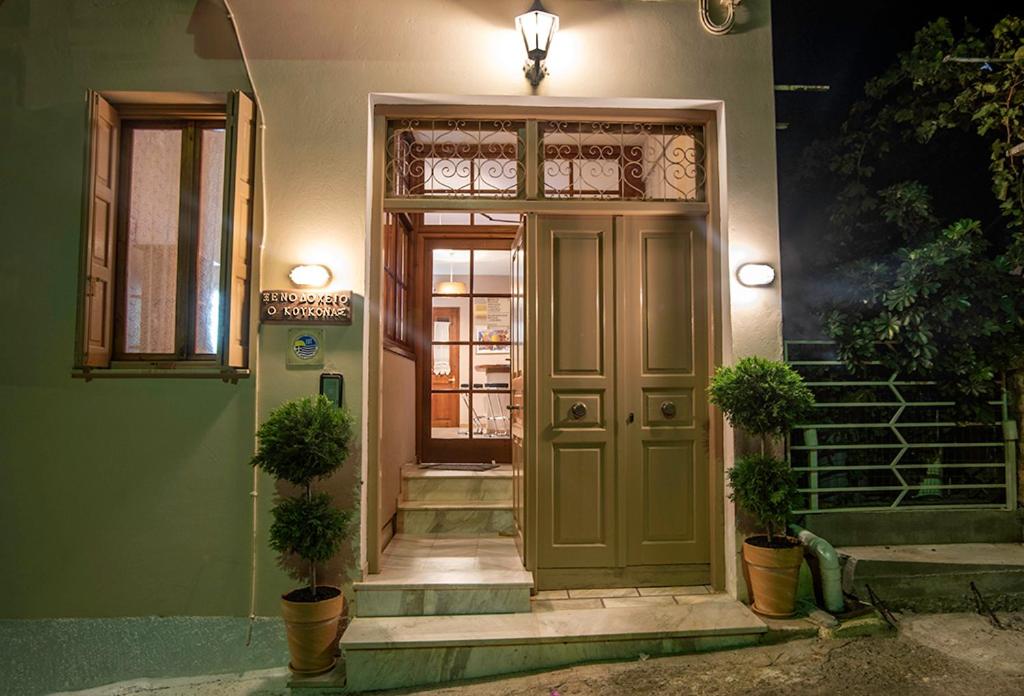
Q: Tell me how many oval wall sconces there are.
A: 2